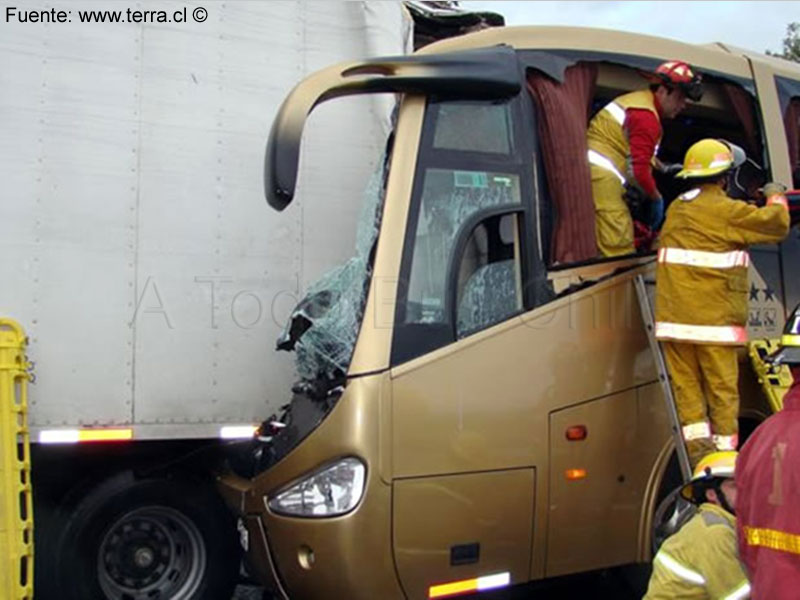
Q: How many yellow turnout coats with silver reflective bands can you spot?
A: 3